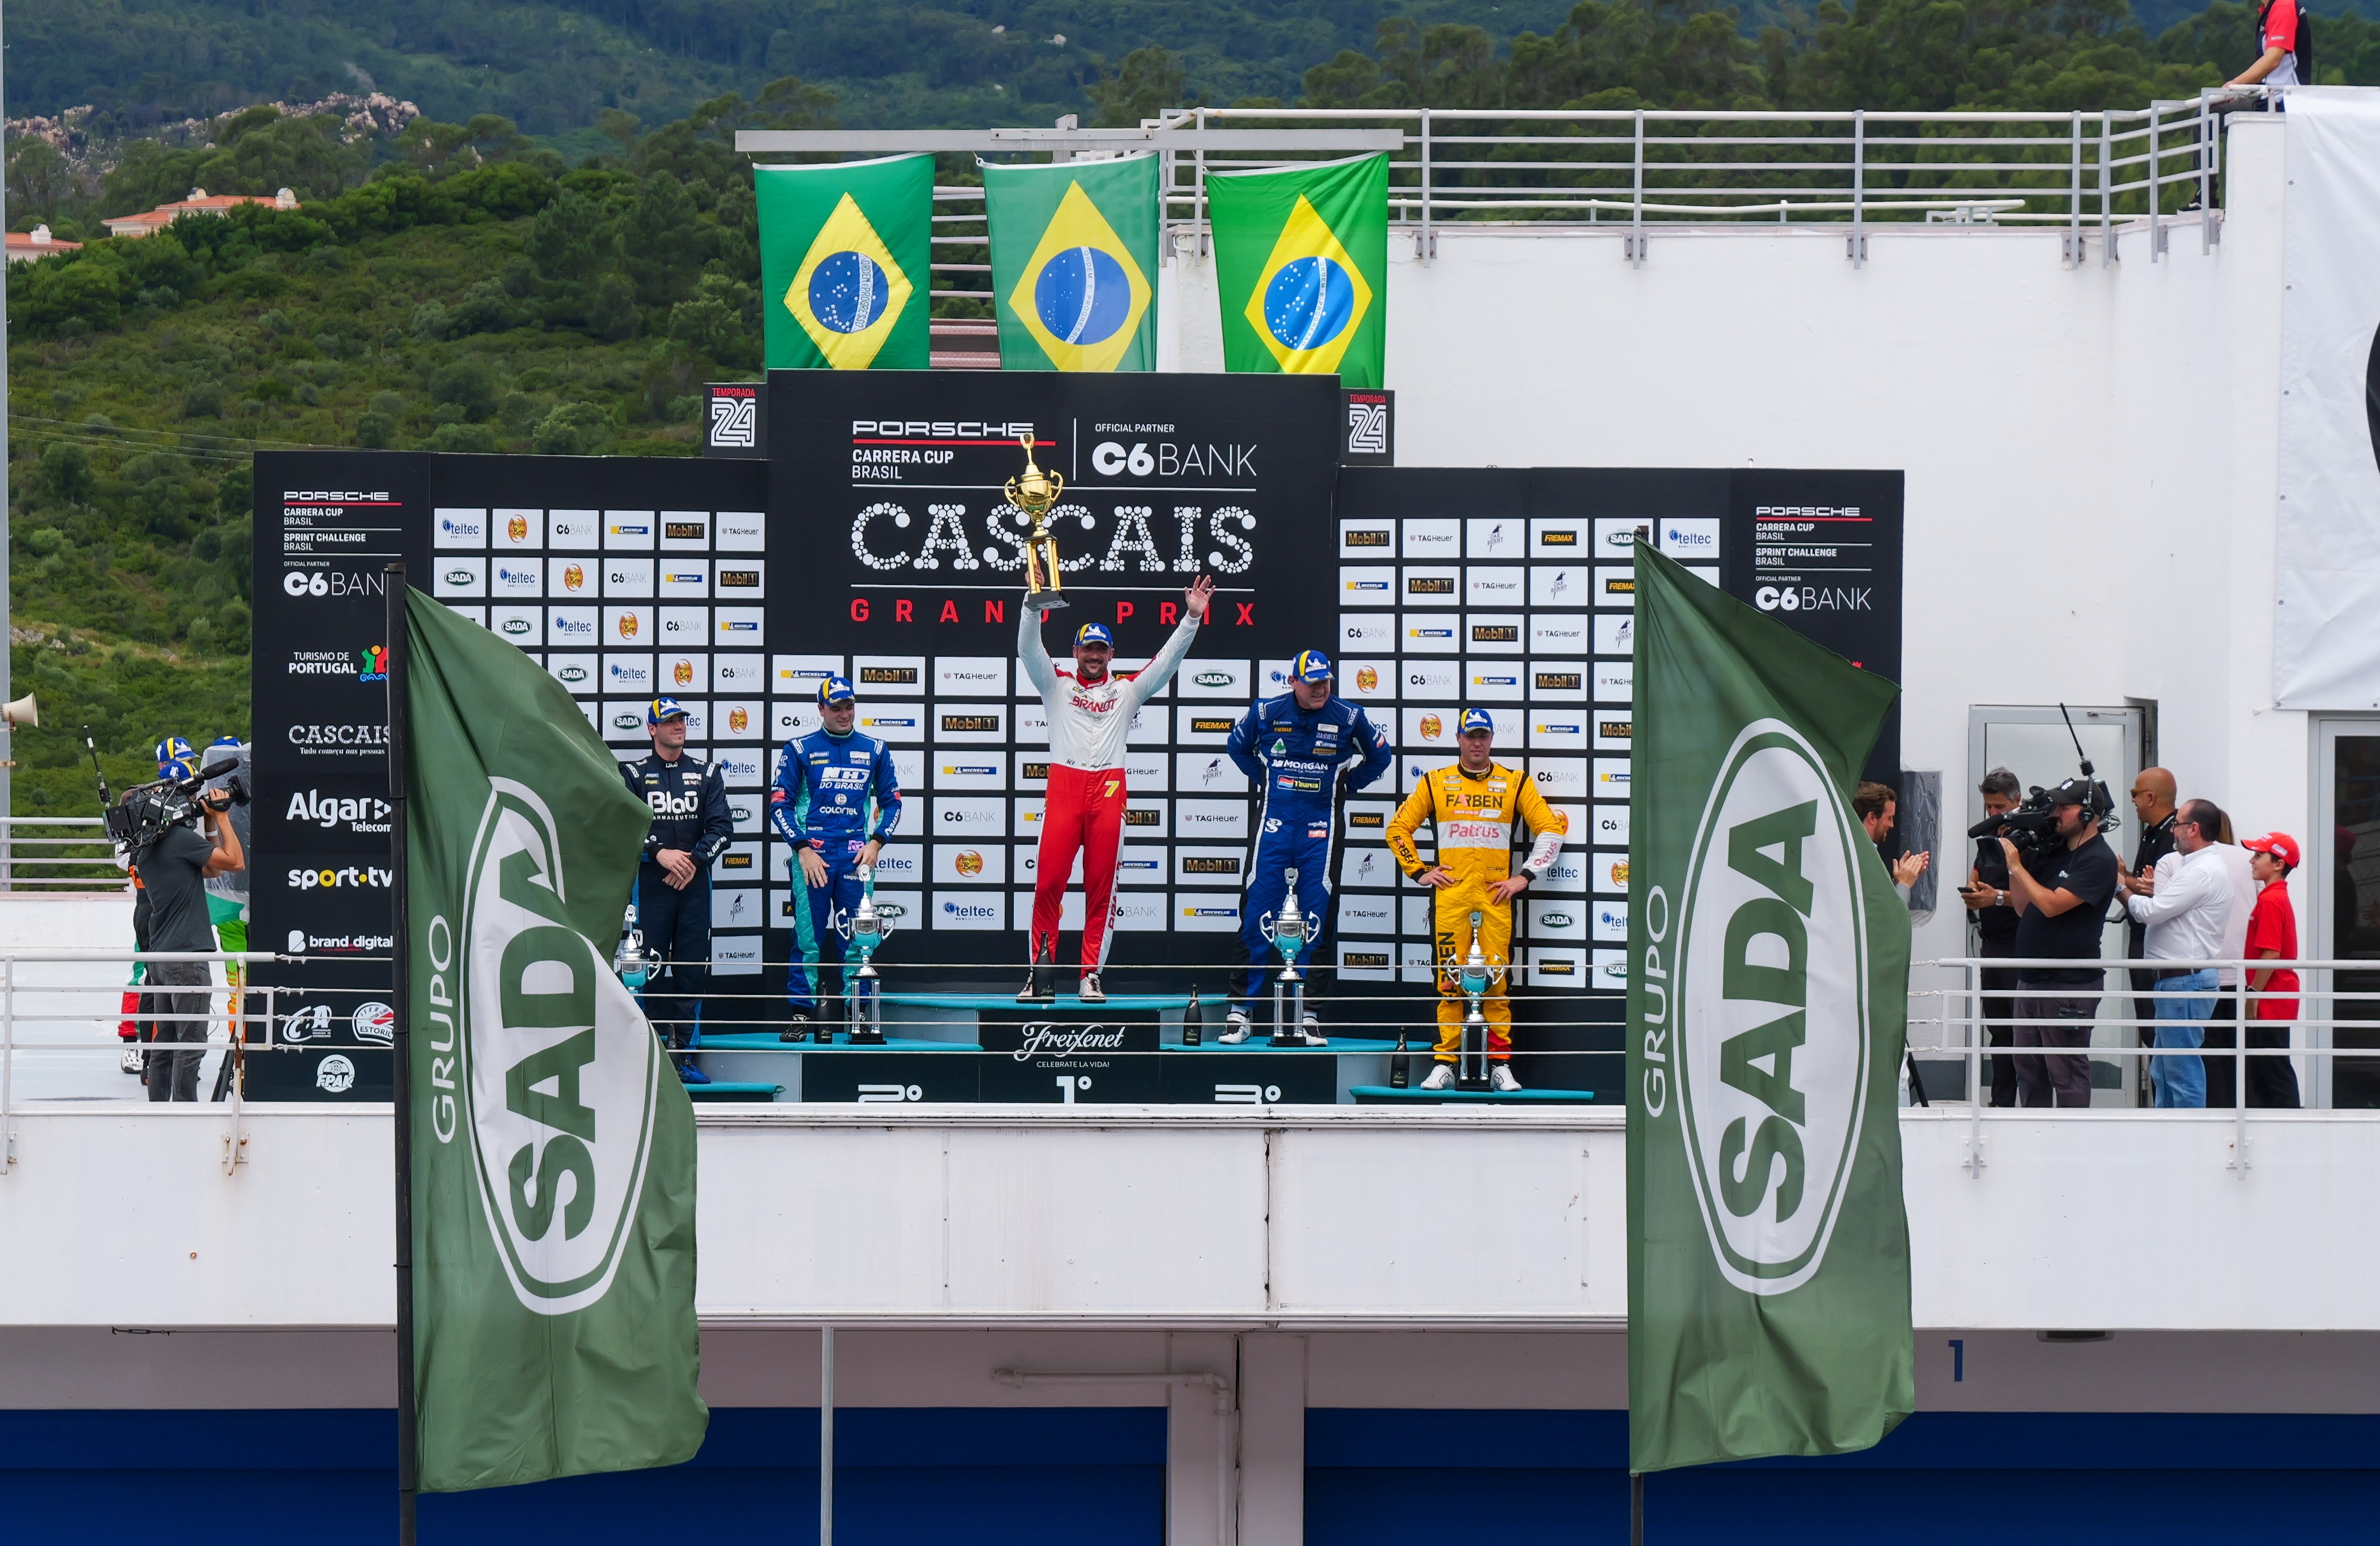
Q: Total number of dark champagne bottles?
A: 5